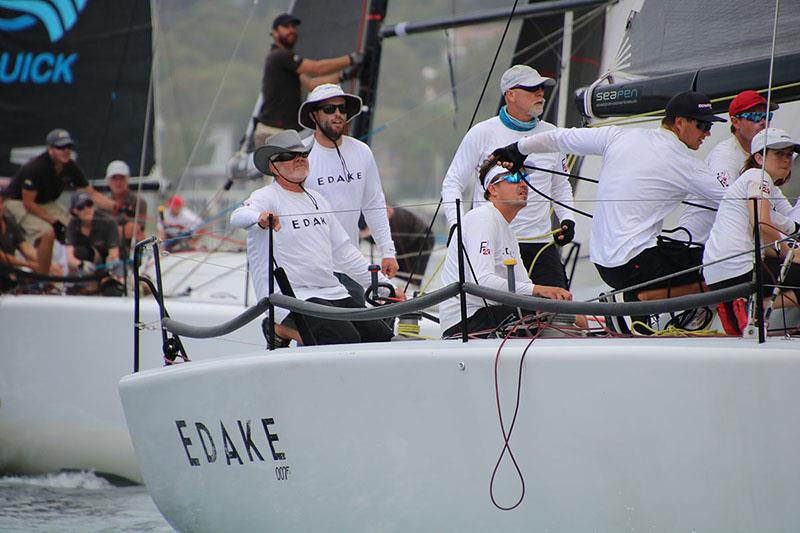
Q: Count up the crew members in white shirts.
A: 7